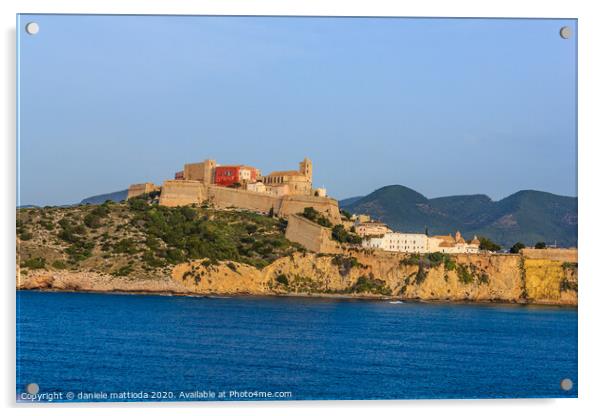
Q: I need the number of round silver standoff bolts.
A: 4